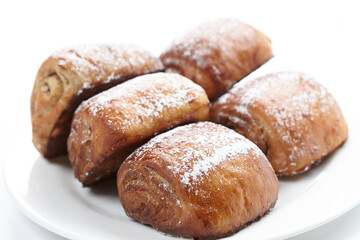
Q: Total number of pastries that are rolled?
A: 5